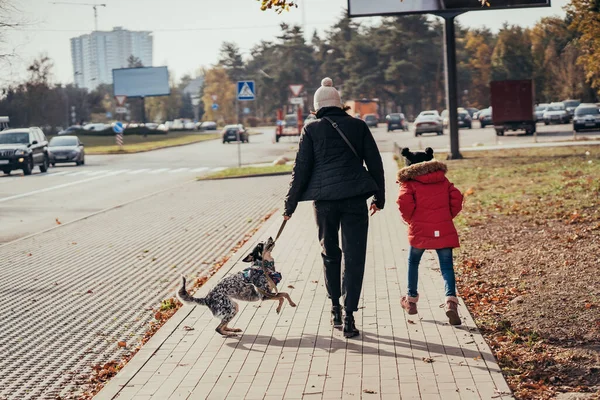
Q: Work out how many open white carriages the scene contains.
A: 0